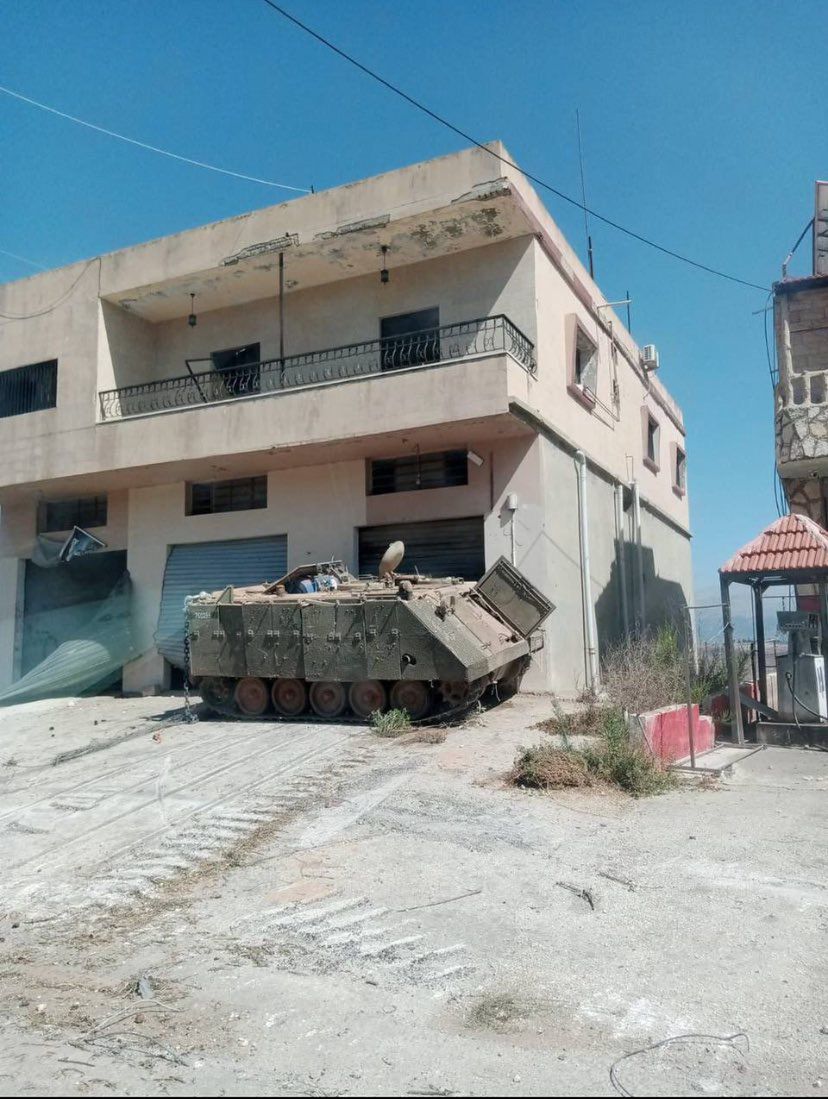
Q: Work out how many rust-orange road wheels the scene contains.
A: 5